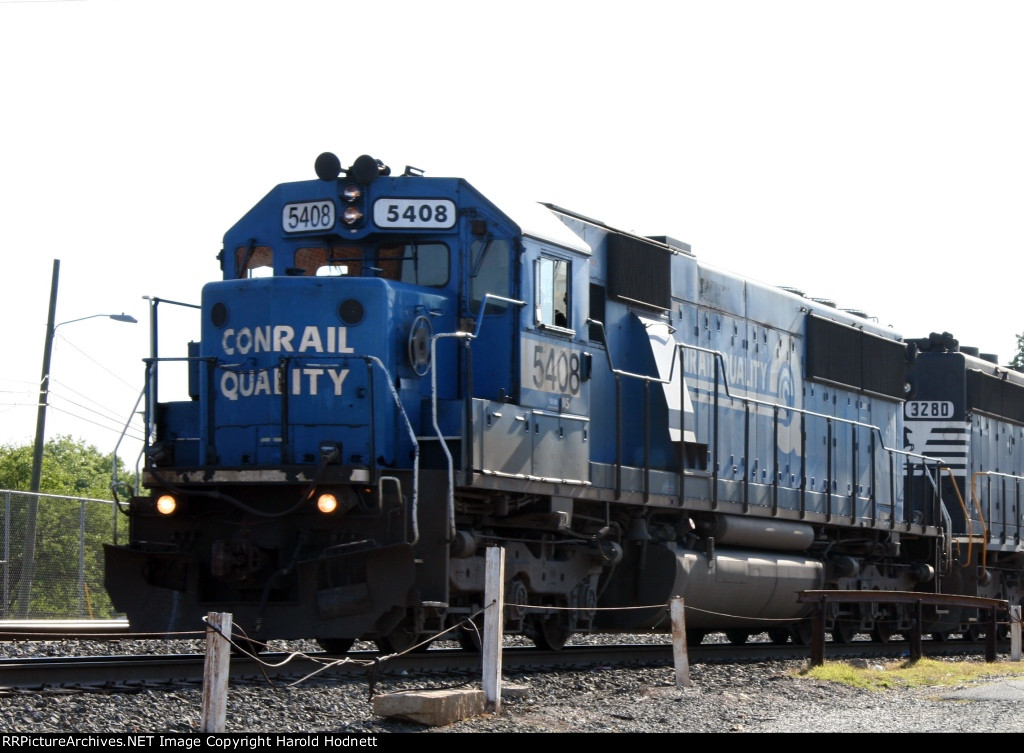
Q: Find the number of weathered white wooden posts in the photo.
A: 4